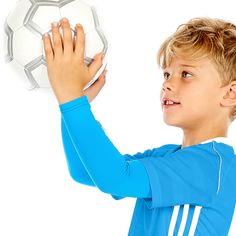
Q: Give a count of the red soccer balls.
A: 0